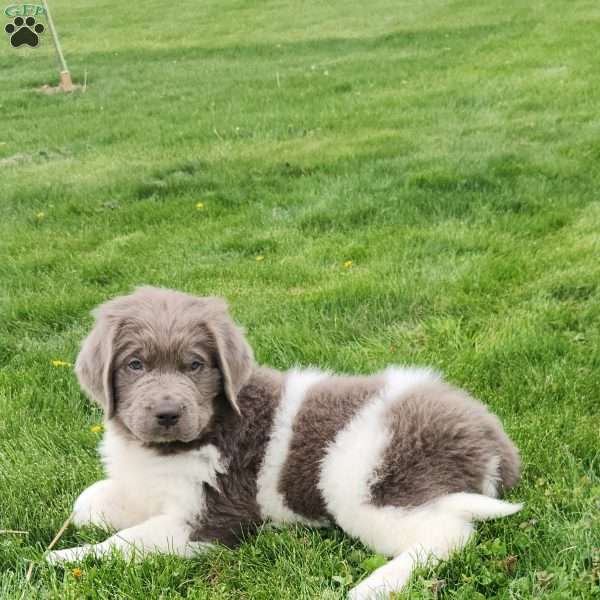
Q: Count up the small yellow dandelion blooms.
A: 7